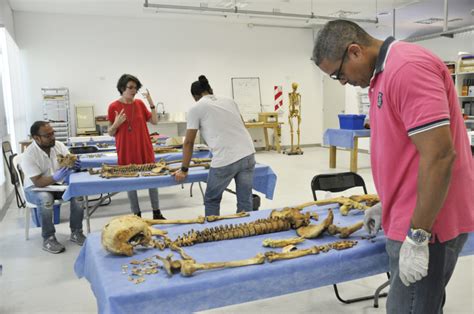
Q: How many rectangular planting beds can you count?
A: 0